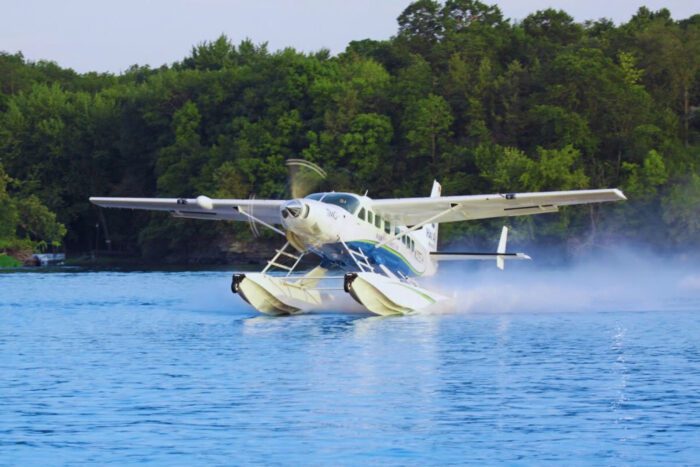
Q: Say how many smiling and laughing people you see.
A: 0